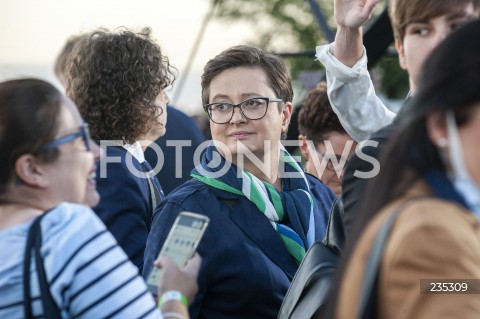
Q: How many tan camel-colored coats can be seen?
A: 1